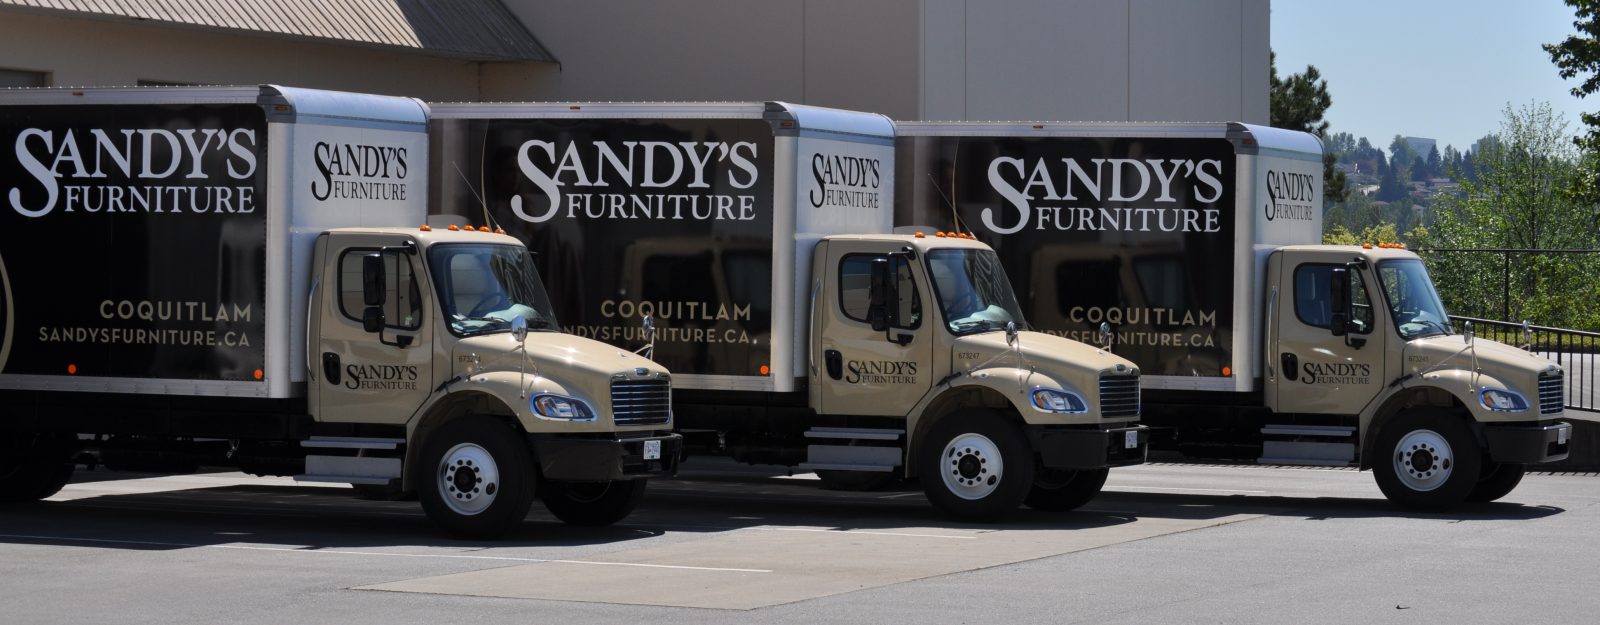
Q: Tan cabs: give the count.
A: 3